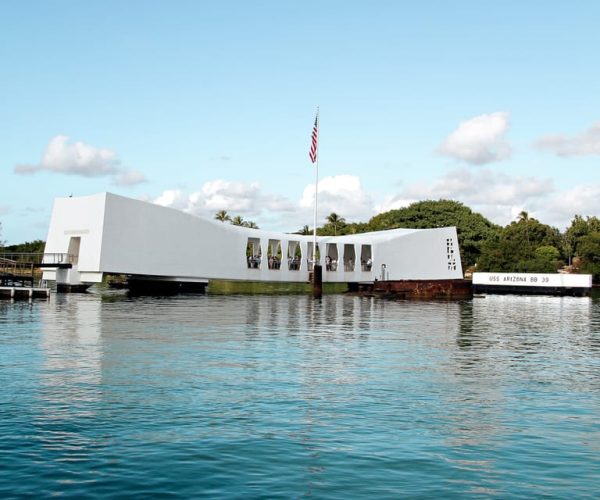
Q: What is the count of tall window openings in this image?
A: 7